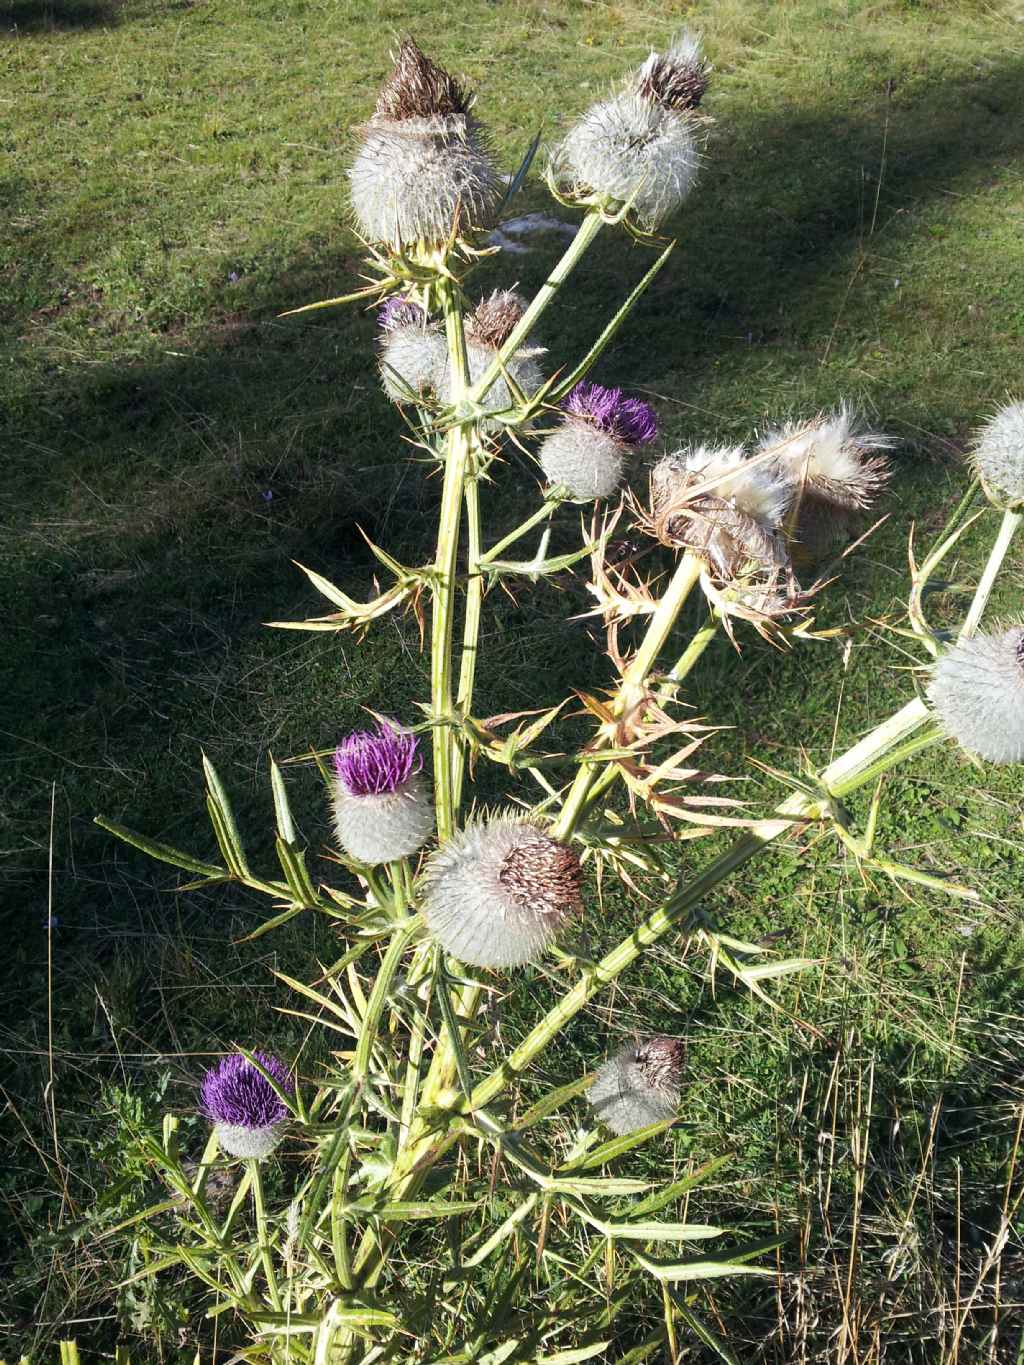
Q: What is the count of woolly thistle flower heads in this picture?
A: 13